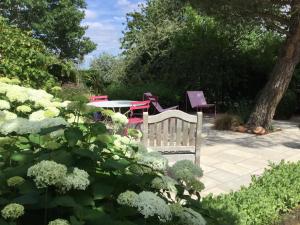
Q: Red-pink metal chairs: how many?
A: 3